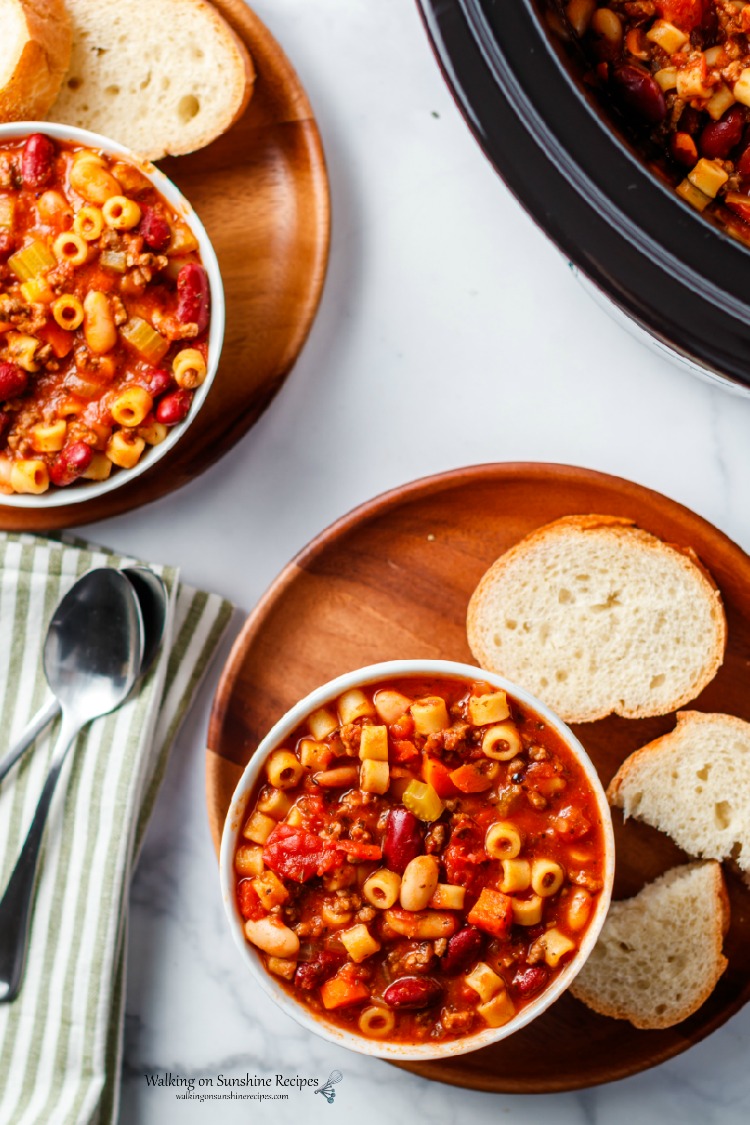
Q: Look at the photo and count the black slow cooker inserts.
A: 1